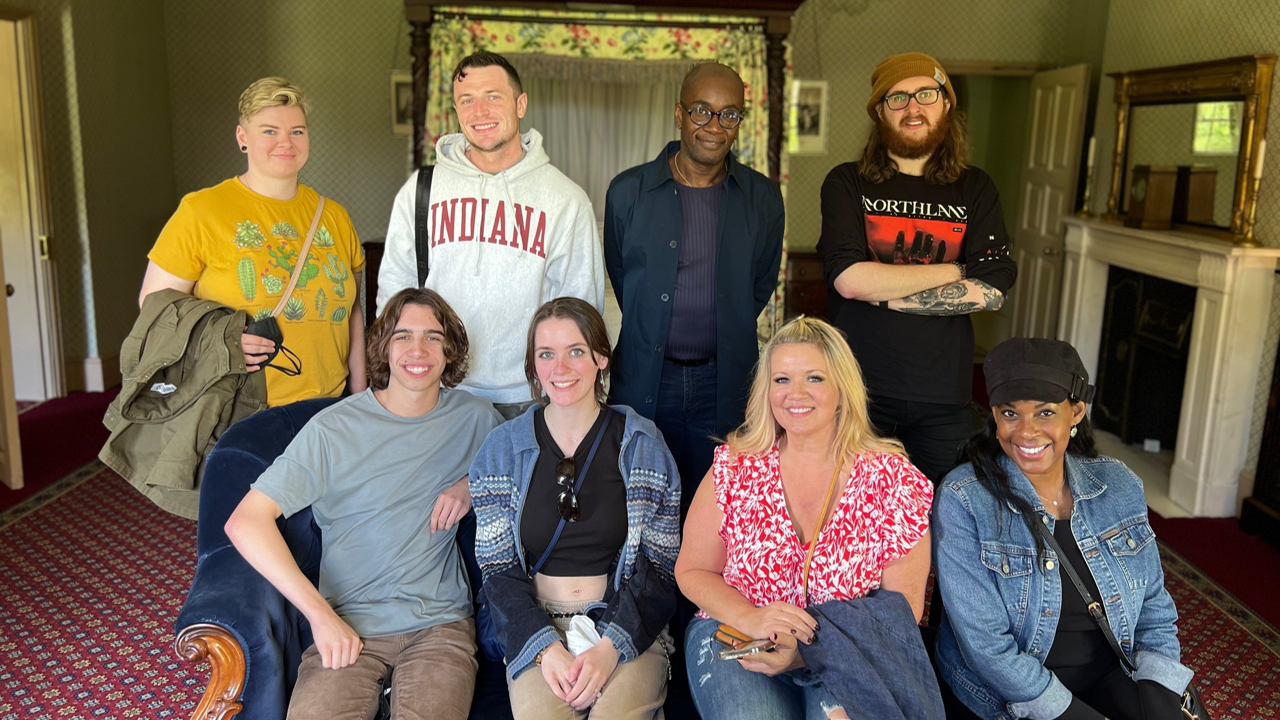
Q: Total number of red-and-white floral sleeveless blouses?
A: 1